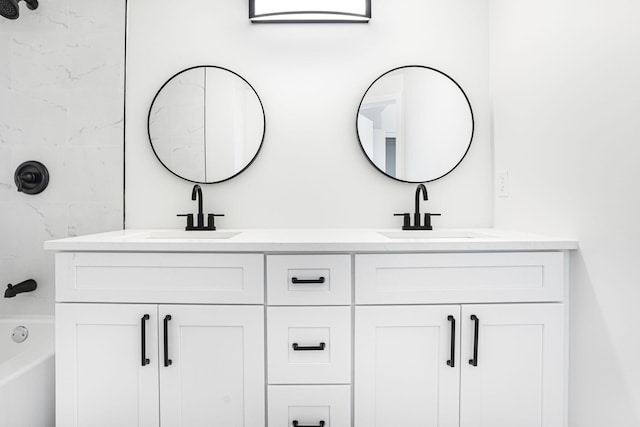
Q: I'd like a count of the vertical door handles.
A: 4